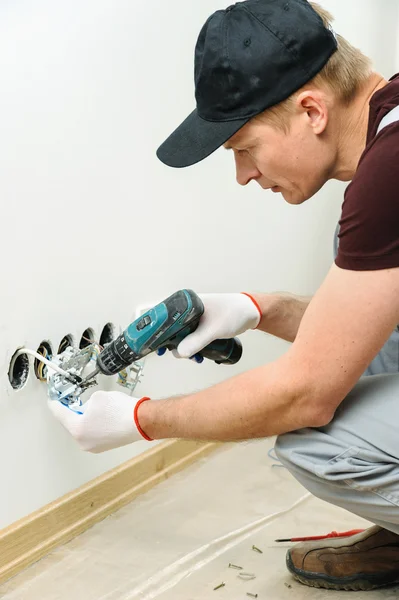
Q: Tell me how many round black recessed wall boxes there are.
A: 5